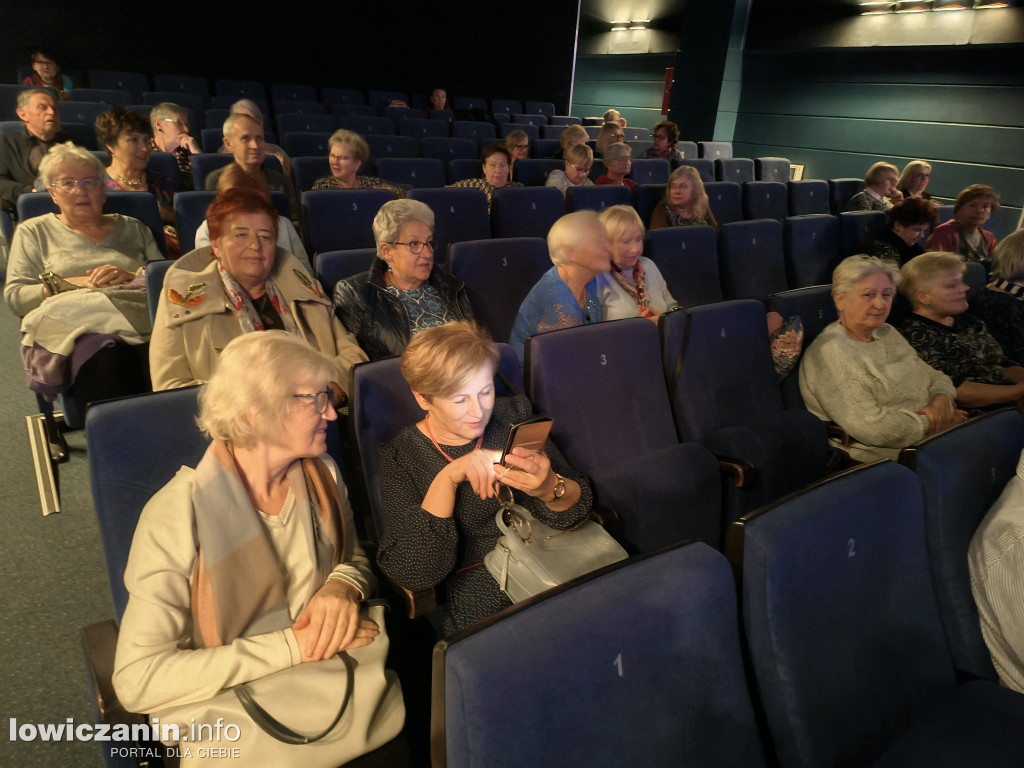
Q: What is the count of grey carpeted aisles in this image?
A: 1